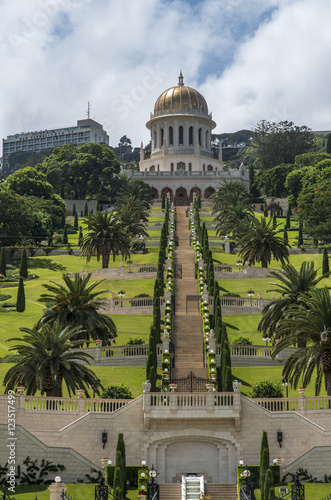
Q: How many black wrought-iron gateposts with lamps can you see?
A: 2